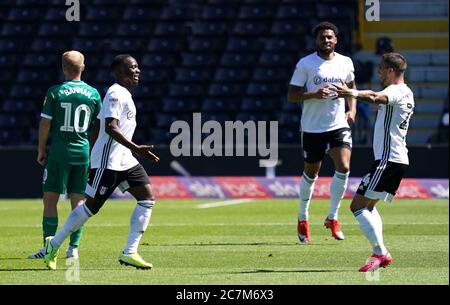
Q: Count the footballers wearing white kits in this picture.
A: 3